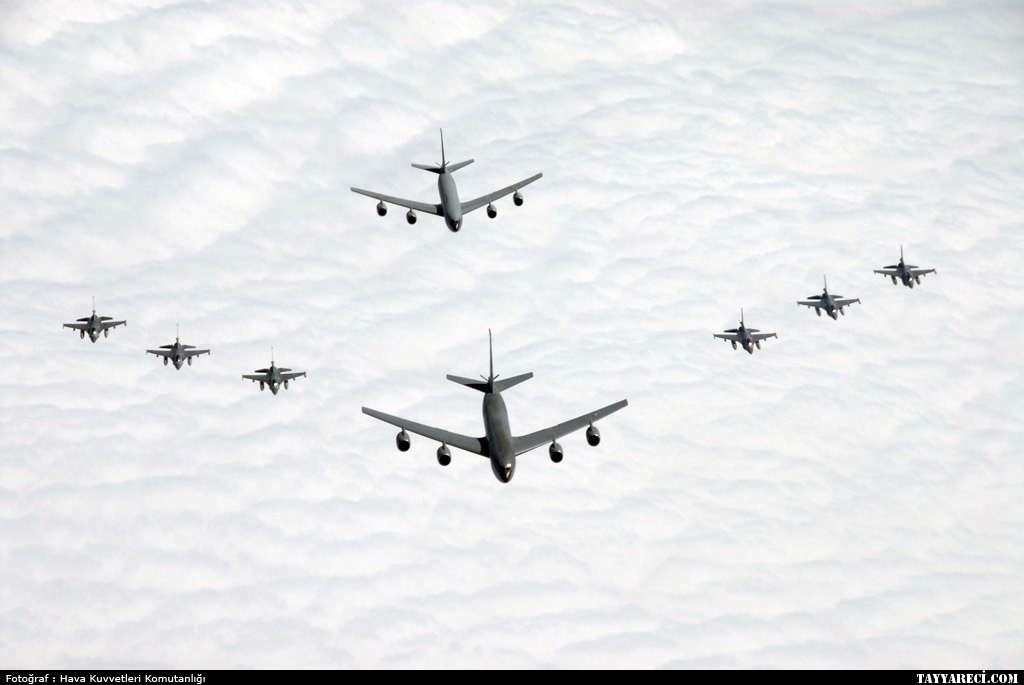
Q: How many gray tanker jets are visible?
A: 2